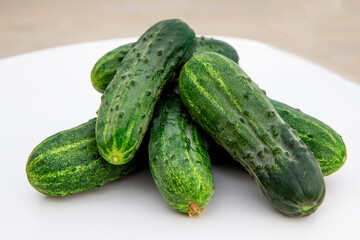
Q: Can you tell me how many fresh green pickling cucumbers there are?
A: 6